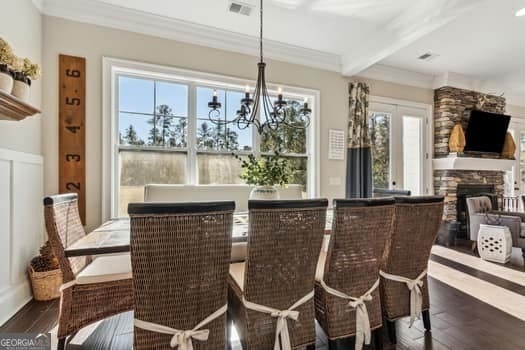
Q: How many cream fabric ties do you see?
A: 4